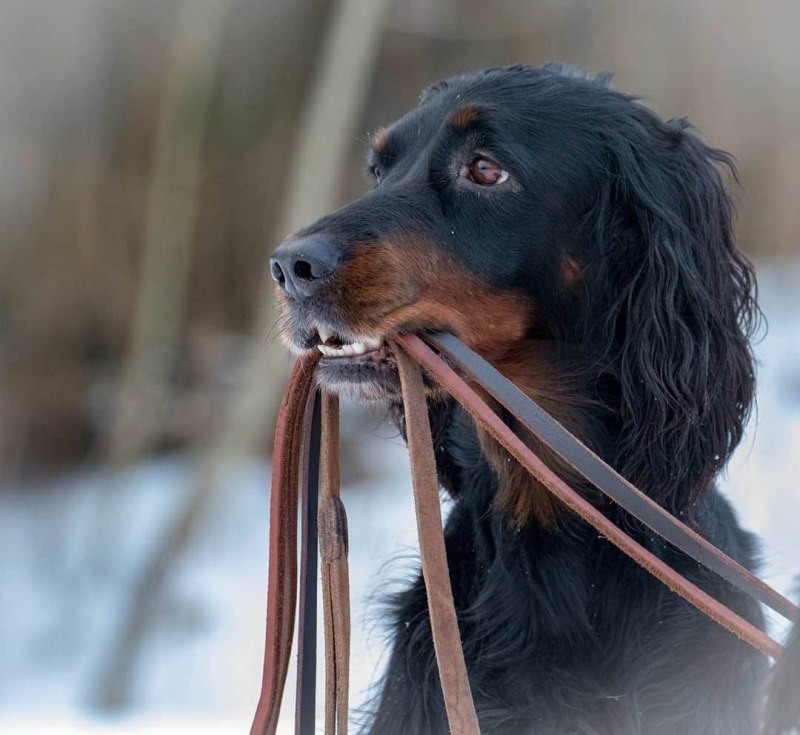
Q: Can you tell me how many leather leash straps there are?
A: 6